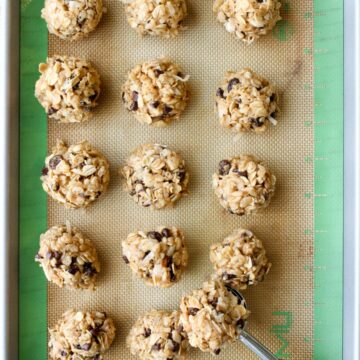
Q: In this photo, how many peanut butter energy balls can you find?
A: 15